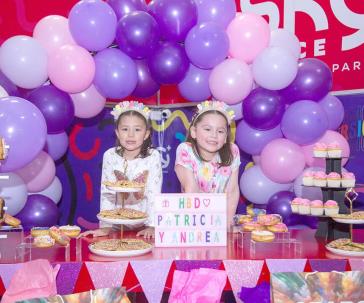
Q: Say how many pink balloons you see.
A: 8